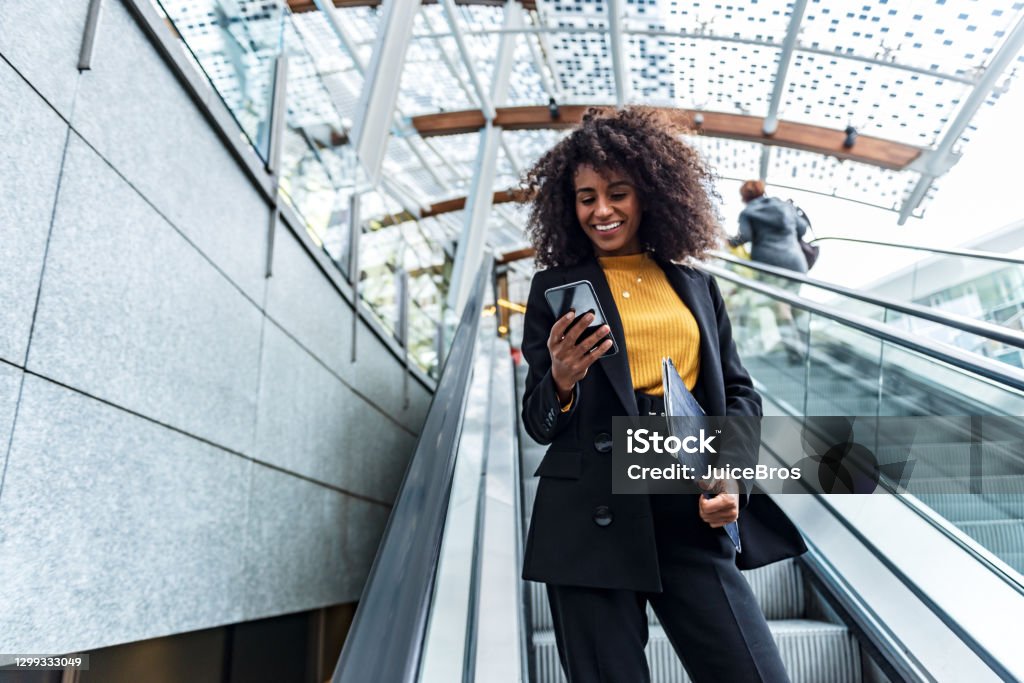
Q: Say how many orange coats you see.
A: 0